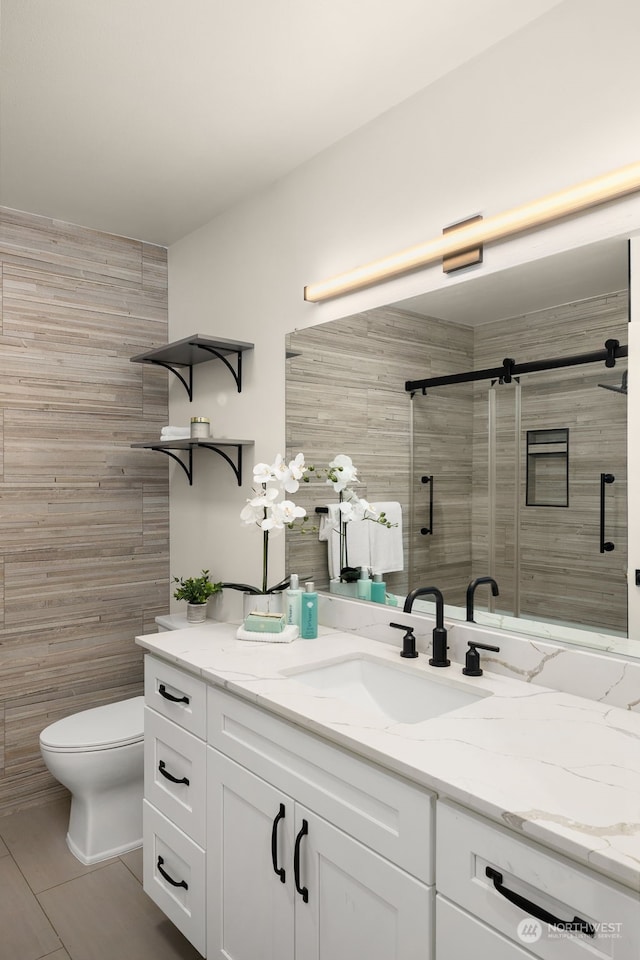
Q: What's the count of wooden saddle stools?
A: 0